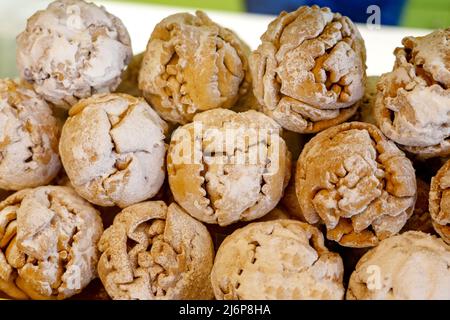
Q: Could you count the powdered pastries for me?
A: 13